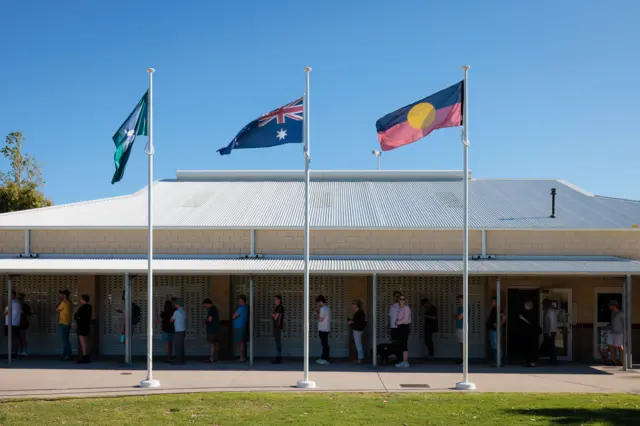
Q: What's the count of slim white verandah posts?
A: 6